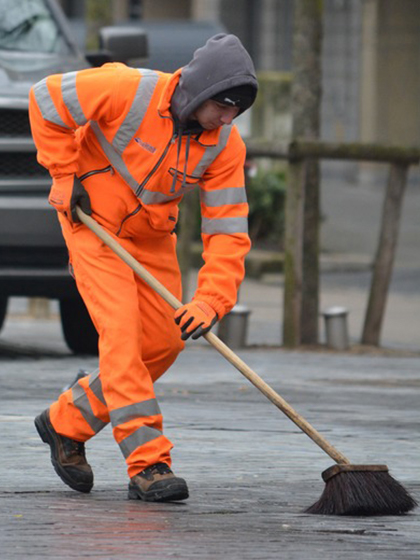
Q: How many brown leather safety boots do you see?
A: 2